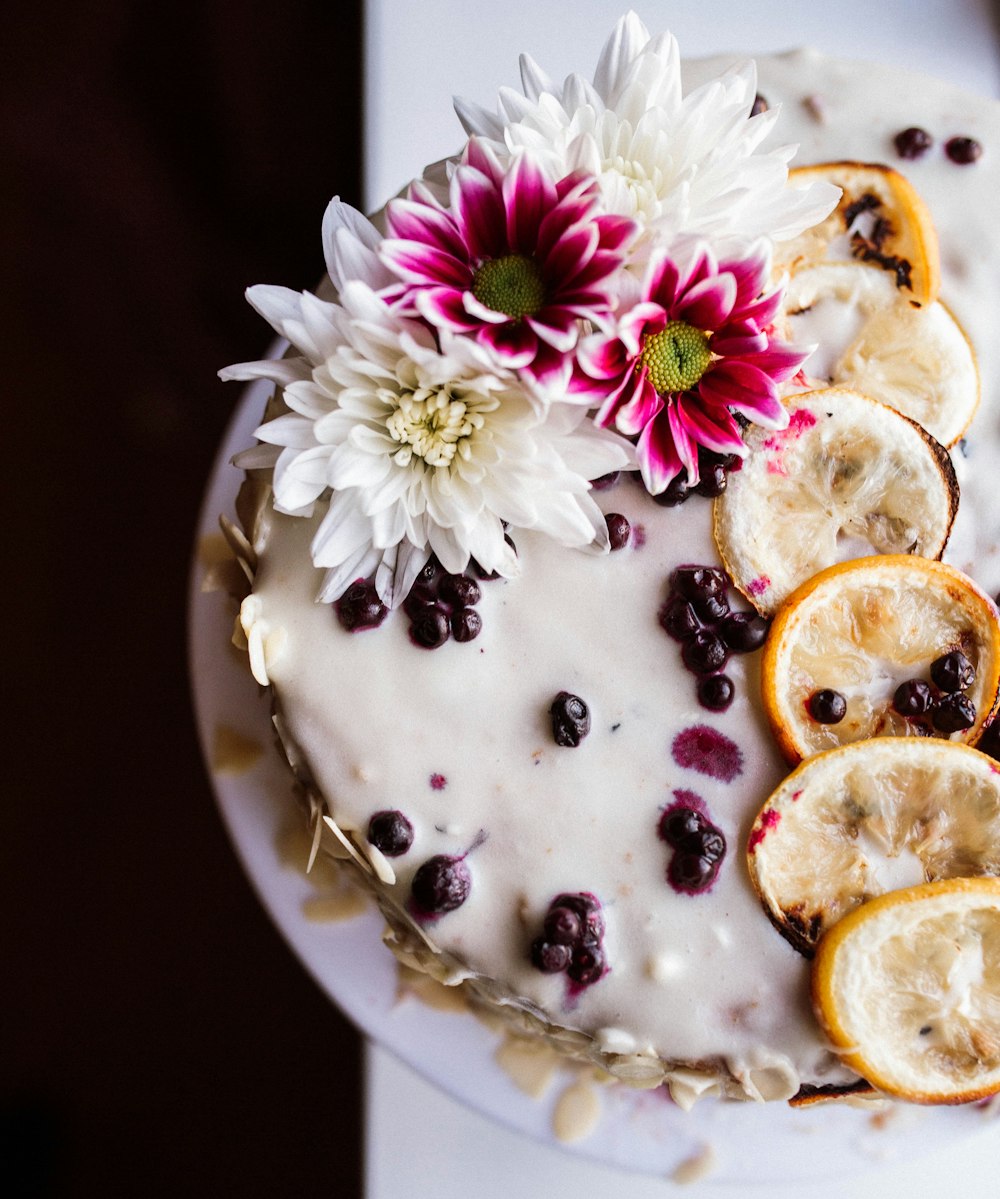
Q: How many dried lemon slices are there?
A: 6